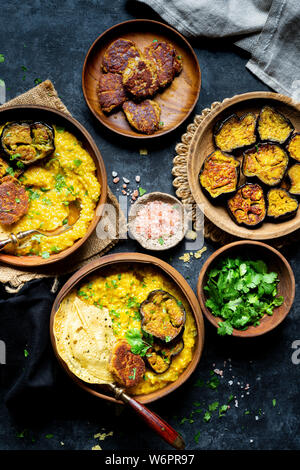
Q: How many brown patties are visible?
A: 7